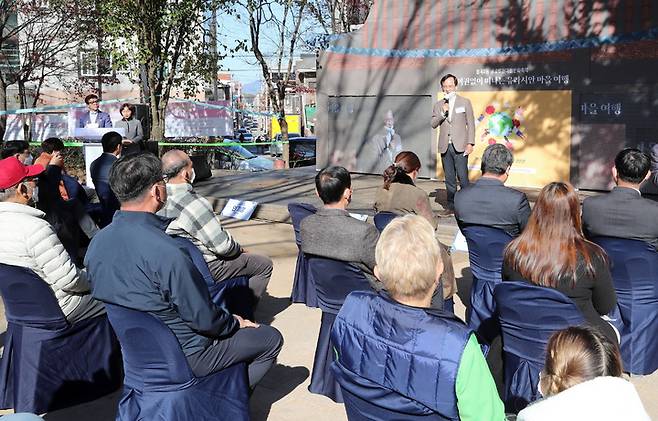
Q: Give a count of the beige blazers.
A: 1